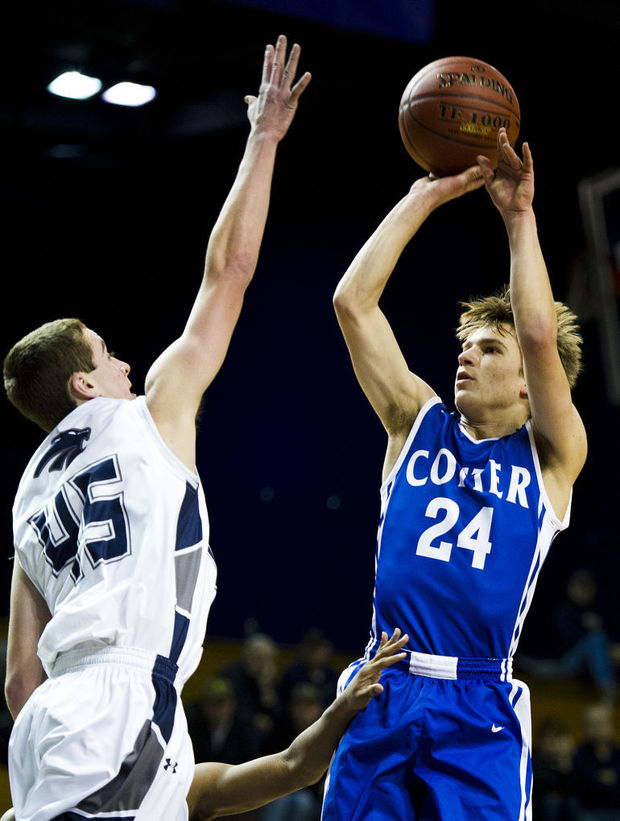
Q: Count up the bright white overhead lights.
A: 2